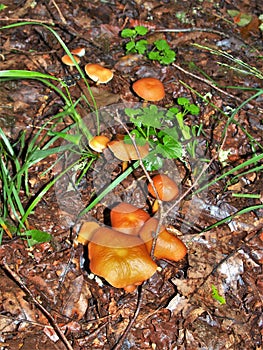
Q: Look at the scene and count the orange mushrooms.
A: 11